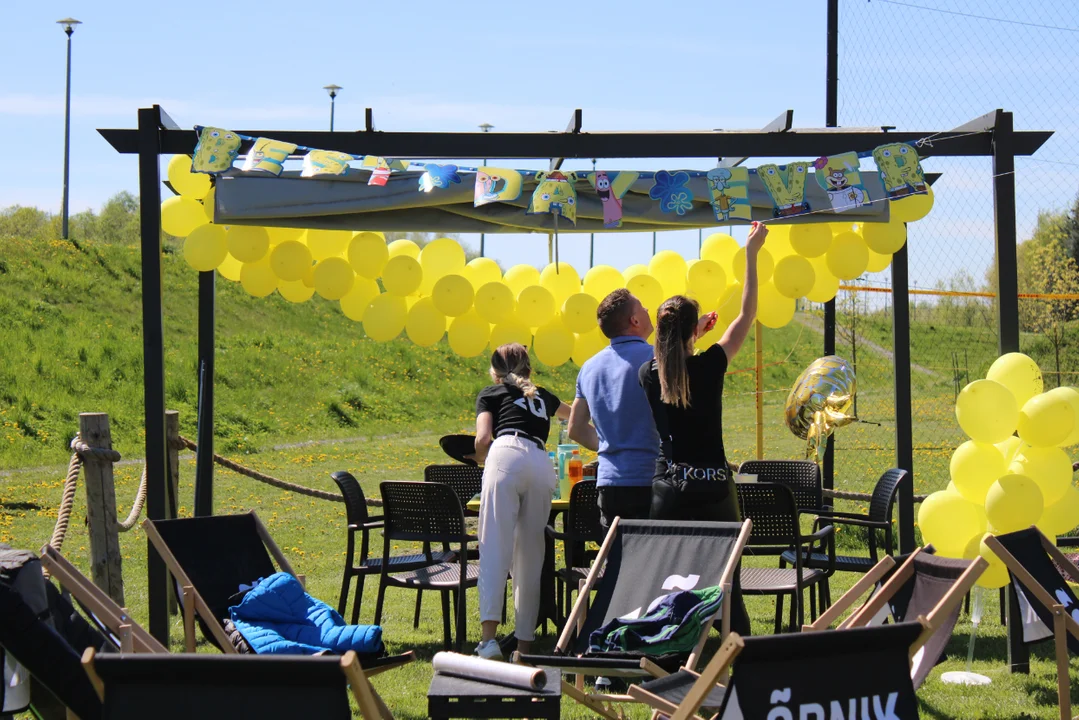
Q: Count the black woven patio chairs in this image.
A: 7